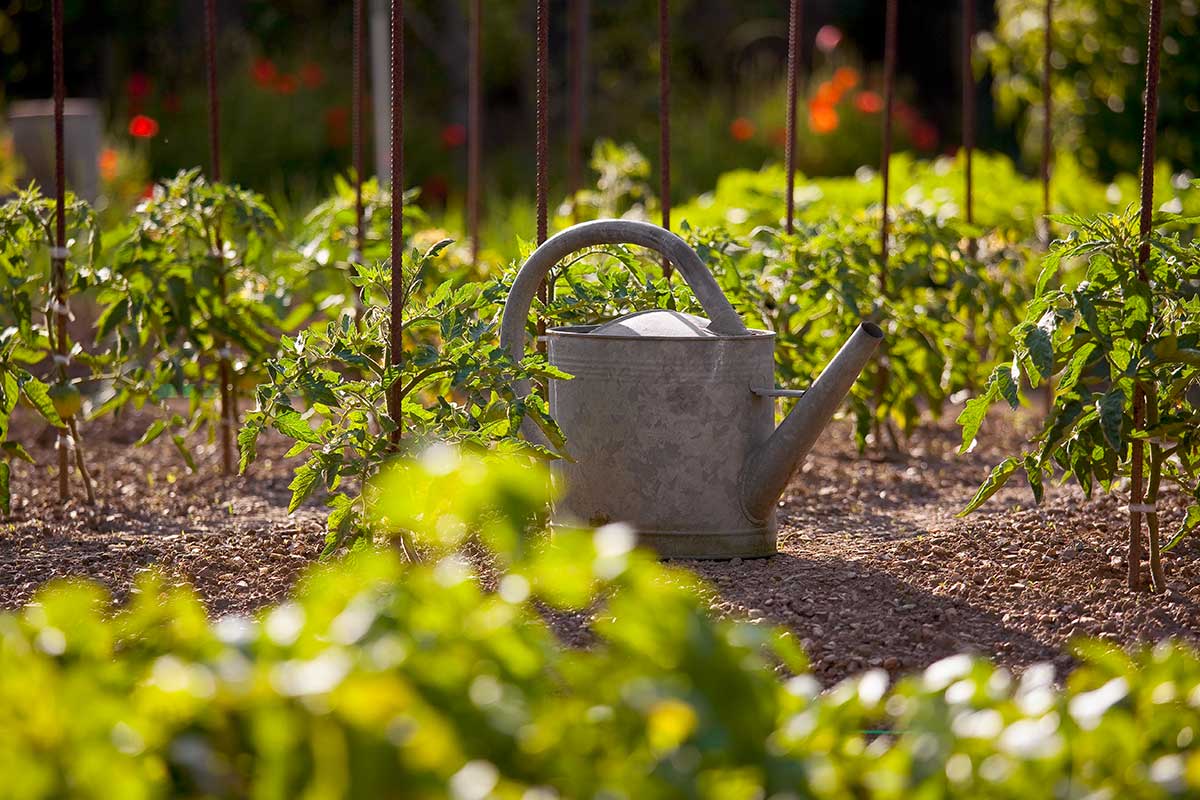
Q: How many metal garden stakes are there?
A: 13